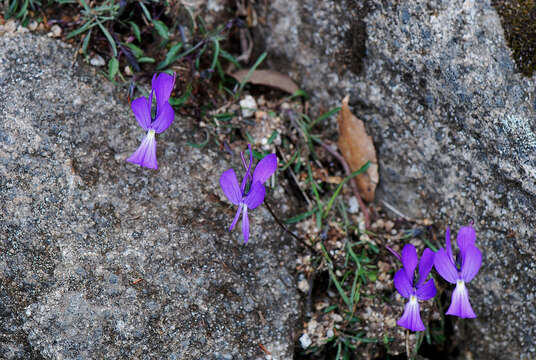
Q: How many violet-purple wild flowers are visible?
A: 4